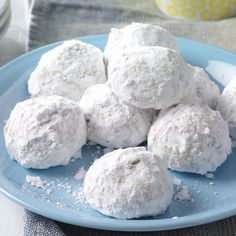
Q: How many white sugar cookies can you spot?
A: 9